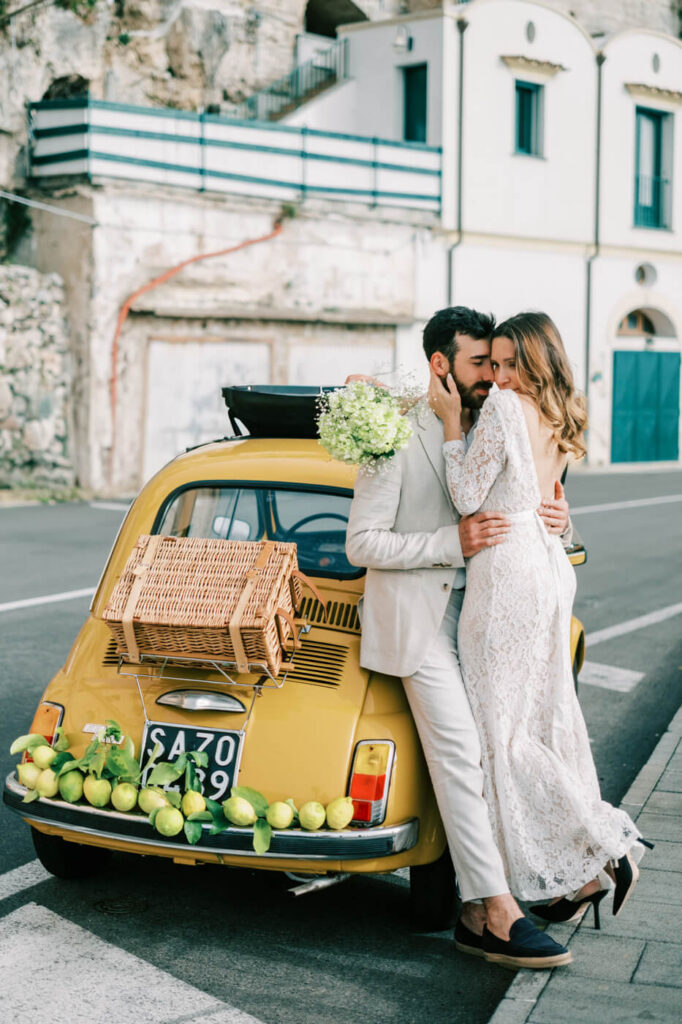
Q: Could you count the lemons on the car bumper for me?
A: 13